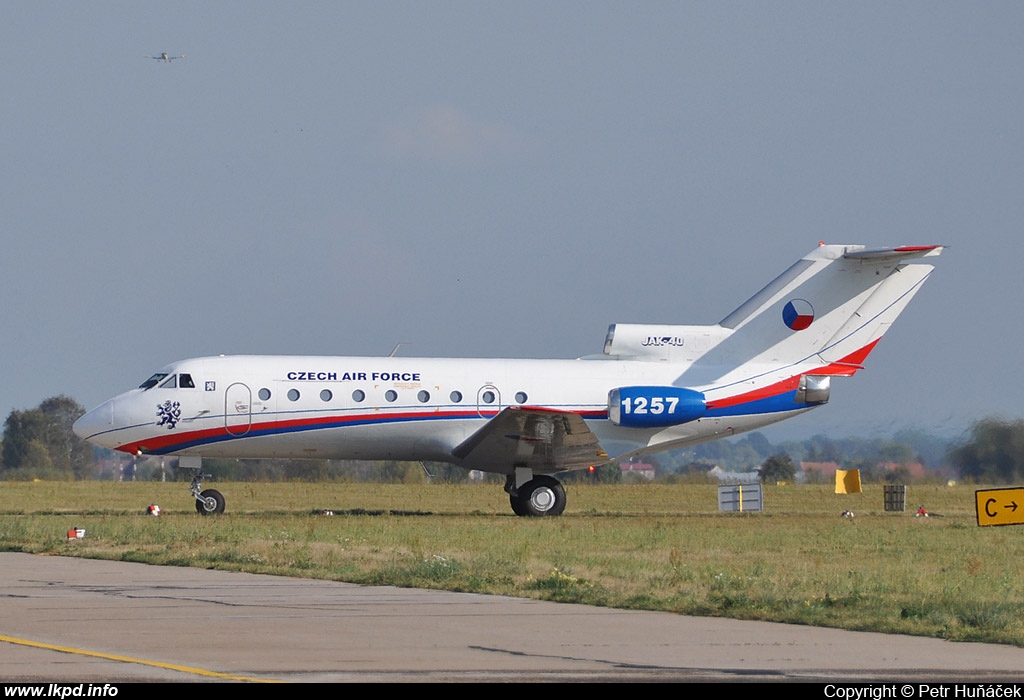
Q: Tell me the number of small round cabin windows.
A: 9